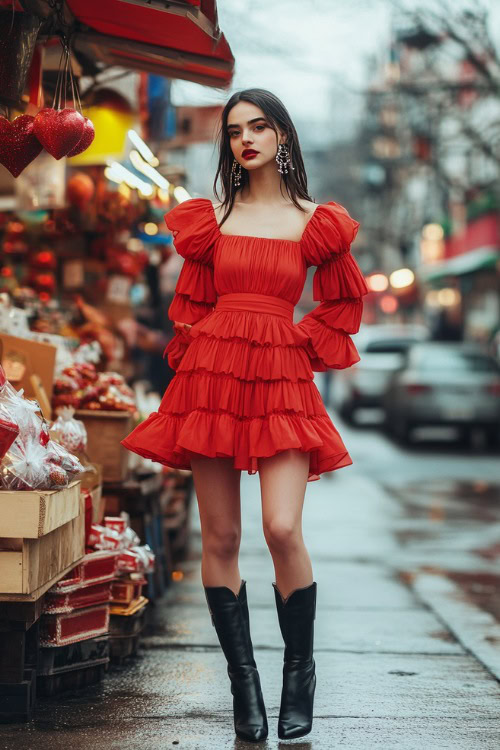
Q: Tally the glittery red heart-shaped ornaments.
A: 3